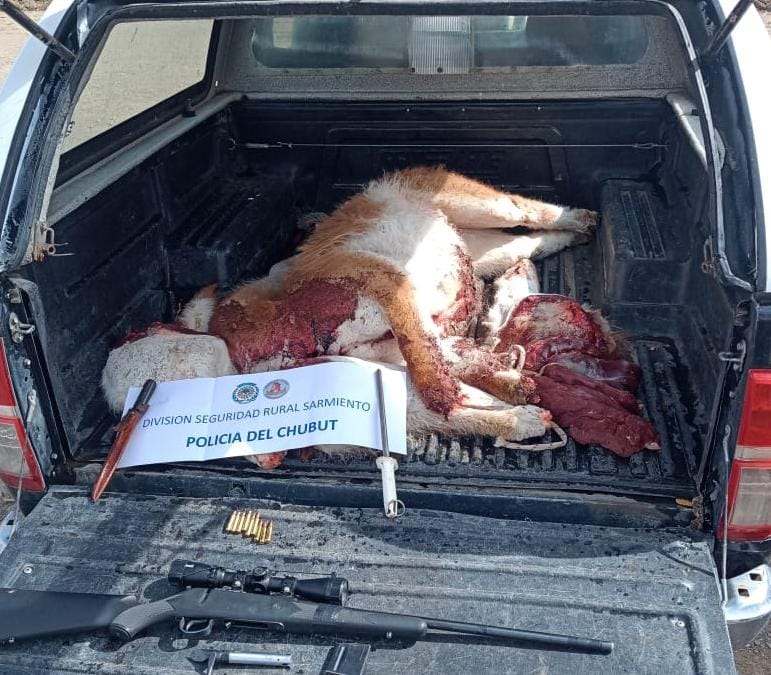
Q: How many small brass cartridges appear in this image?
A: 9